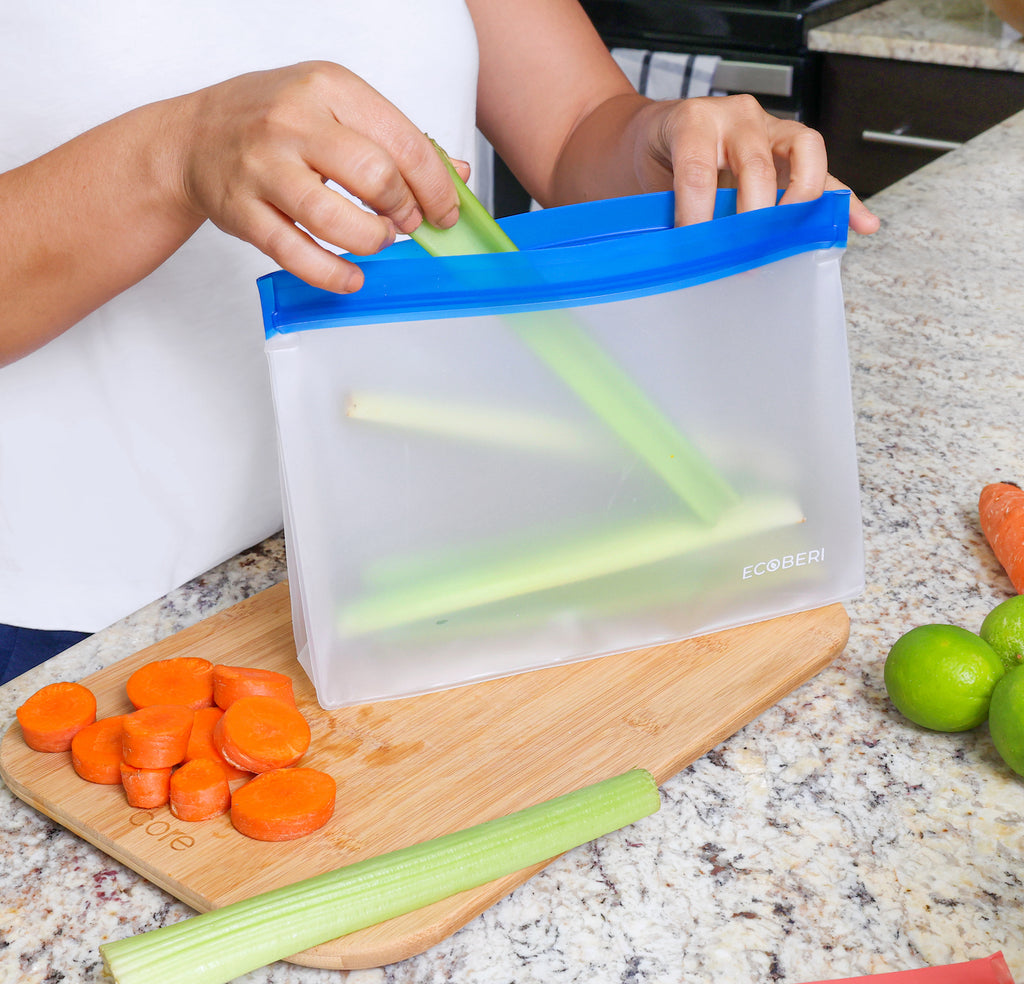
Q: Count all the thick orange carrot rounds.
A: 10